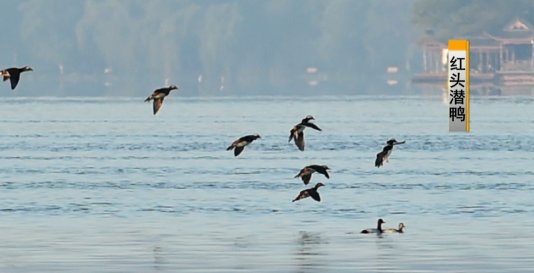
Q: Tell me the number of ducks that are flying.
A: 7